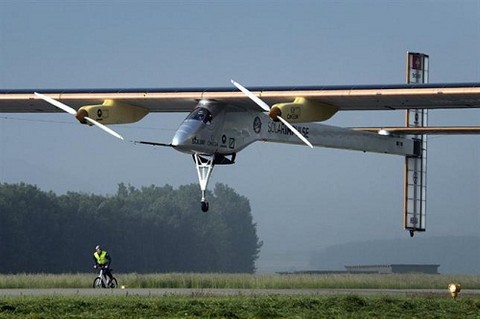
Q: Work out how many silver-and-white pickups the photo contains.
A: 0